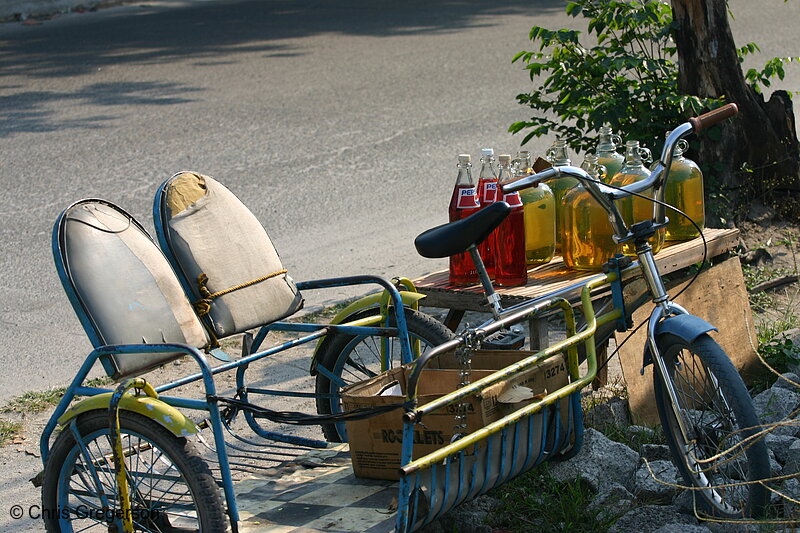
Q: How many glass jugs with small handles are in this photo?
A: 6